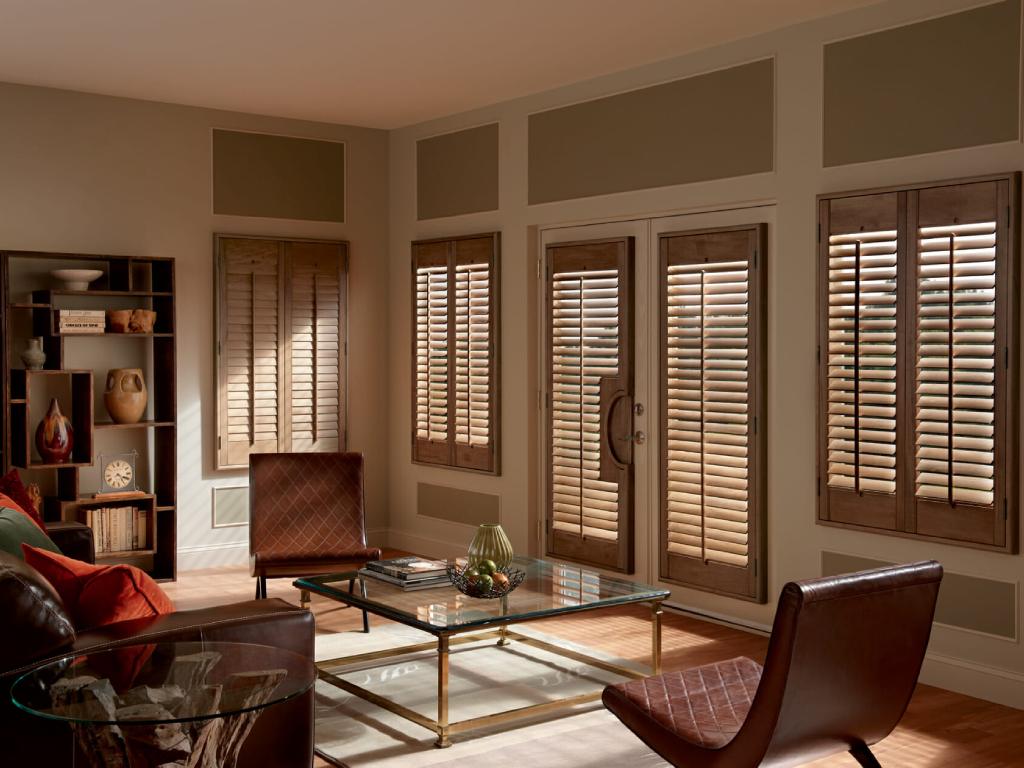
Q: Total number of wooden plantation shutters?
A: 8